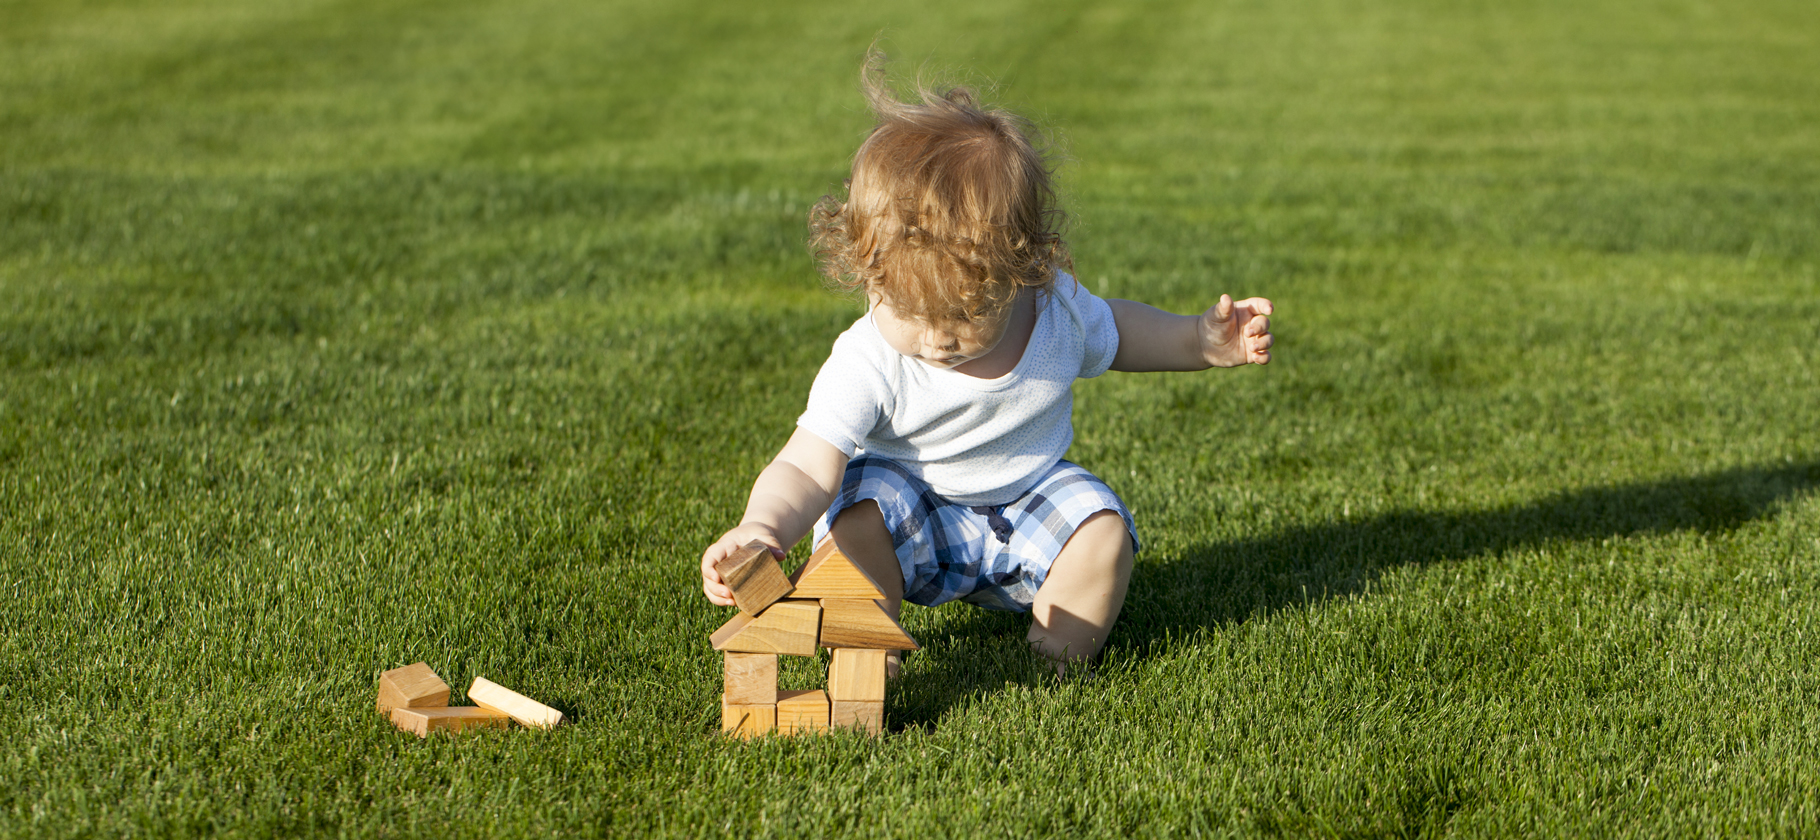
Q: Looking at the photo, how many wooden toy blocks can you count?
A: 12